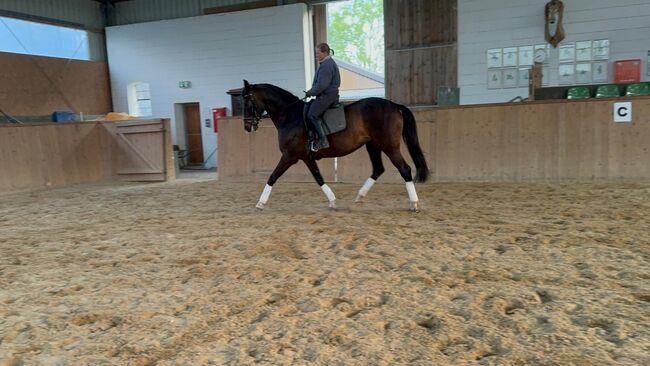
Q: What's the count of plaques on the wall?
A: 14